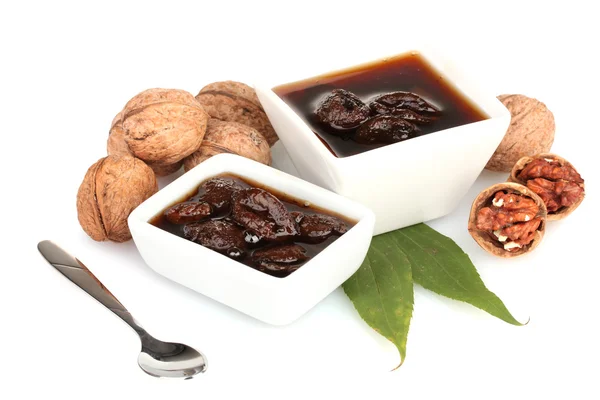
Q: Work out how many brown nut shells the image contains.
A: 8